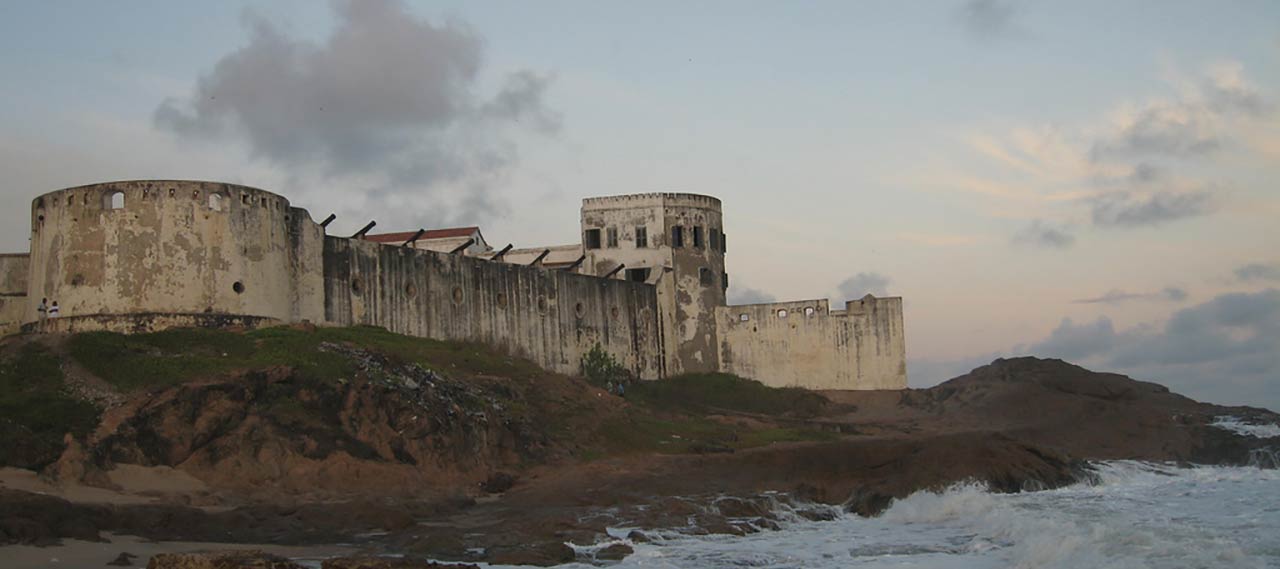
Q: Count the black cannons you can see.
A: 8